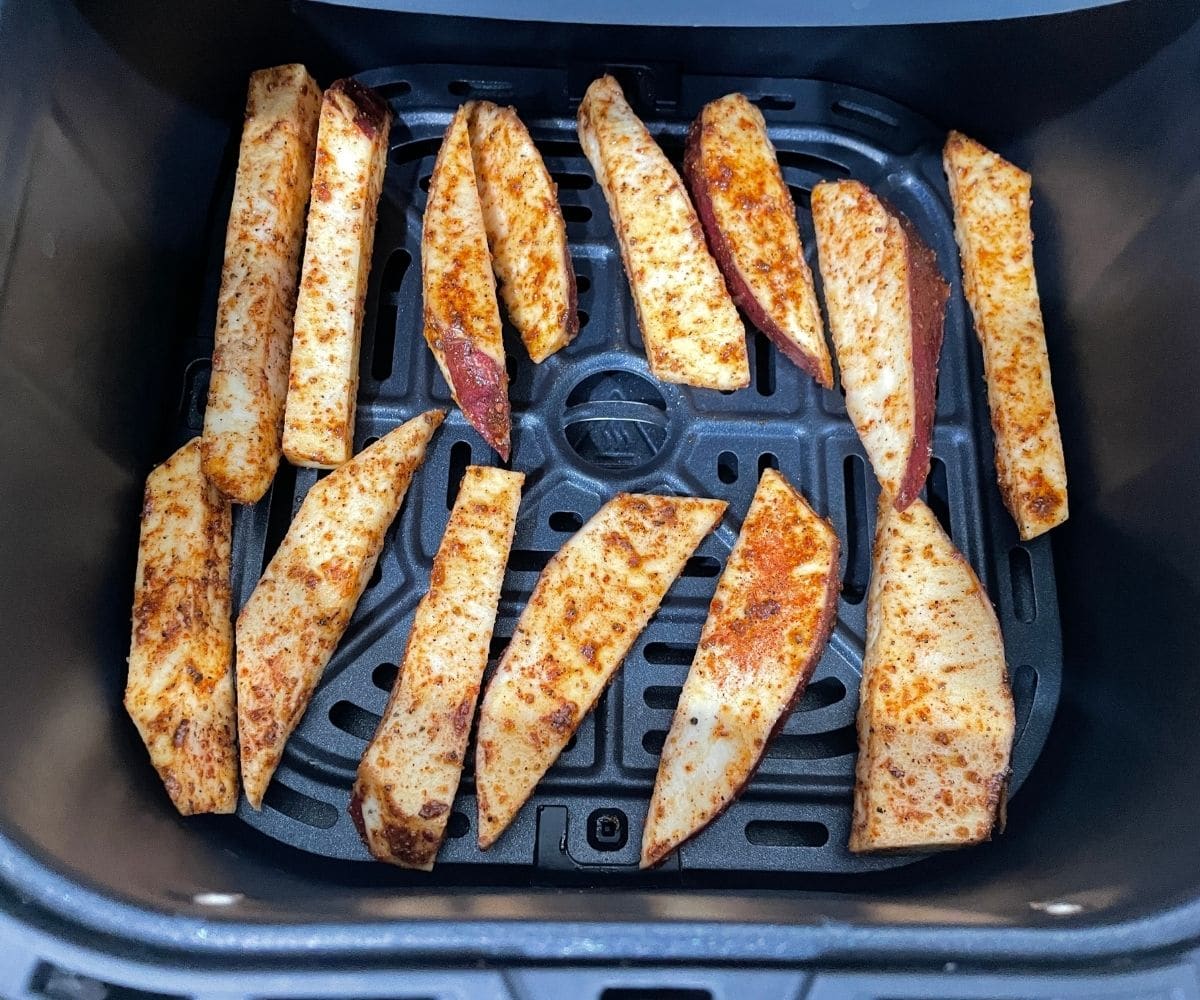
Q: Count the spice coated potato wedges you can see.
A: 14